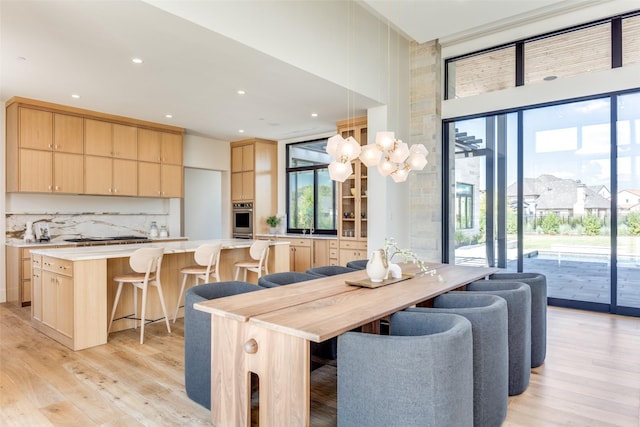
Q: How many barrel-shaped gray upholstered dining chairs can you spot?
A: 8